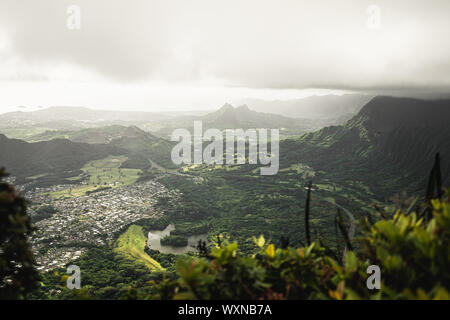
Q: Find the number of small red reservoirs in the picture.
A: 0